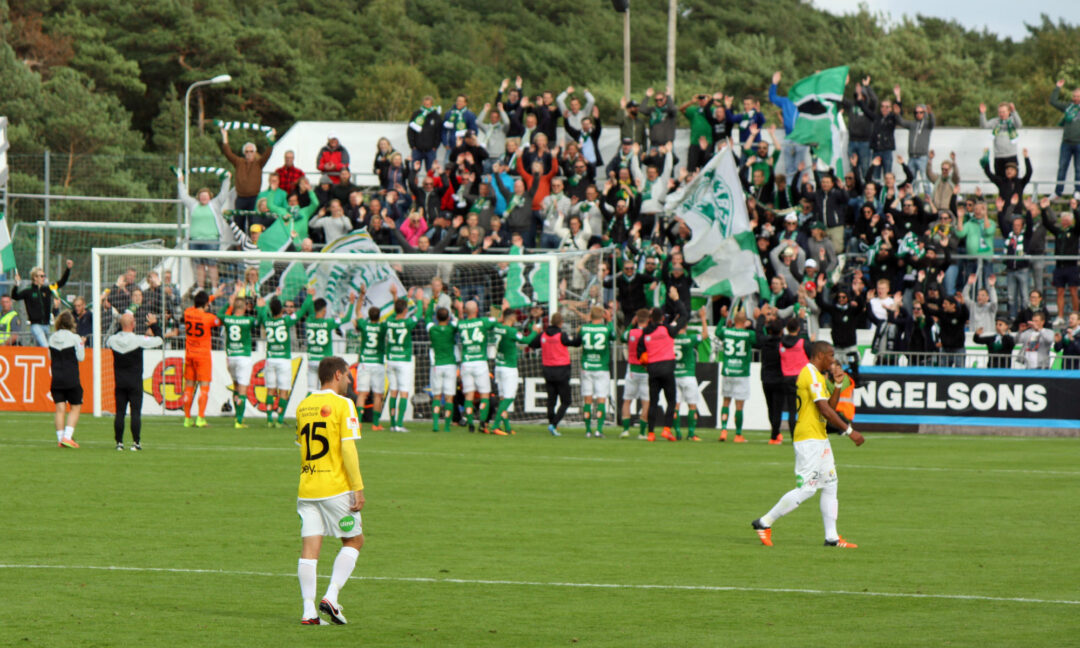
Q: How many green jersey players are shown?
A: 11